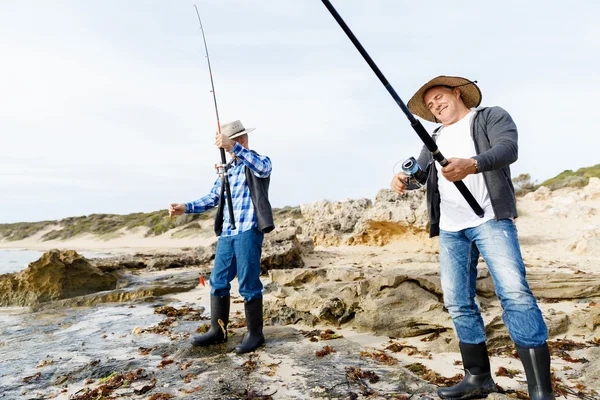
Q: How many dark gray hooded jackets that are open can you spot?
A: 1